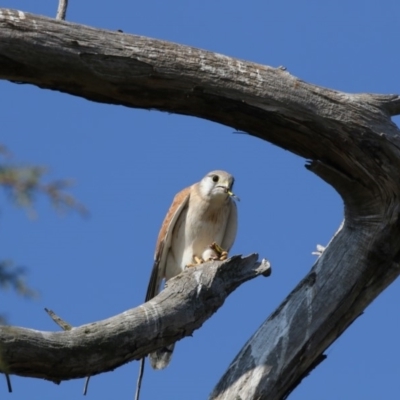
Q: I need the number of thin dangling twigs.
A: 3